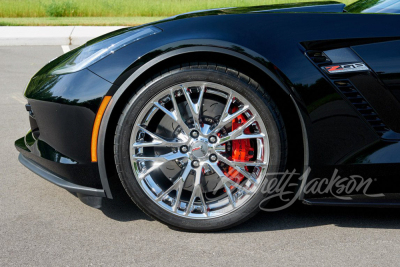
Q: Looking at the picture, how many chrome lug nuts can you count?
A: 5